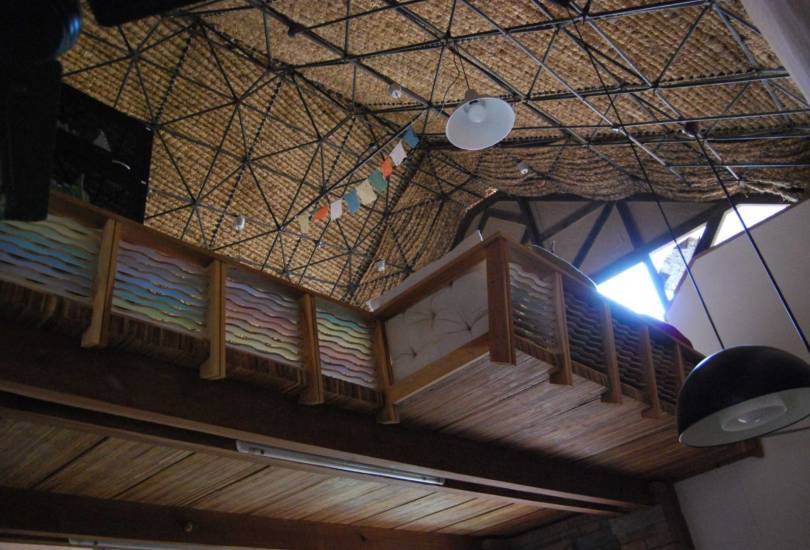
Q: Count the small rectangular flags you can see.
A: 9